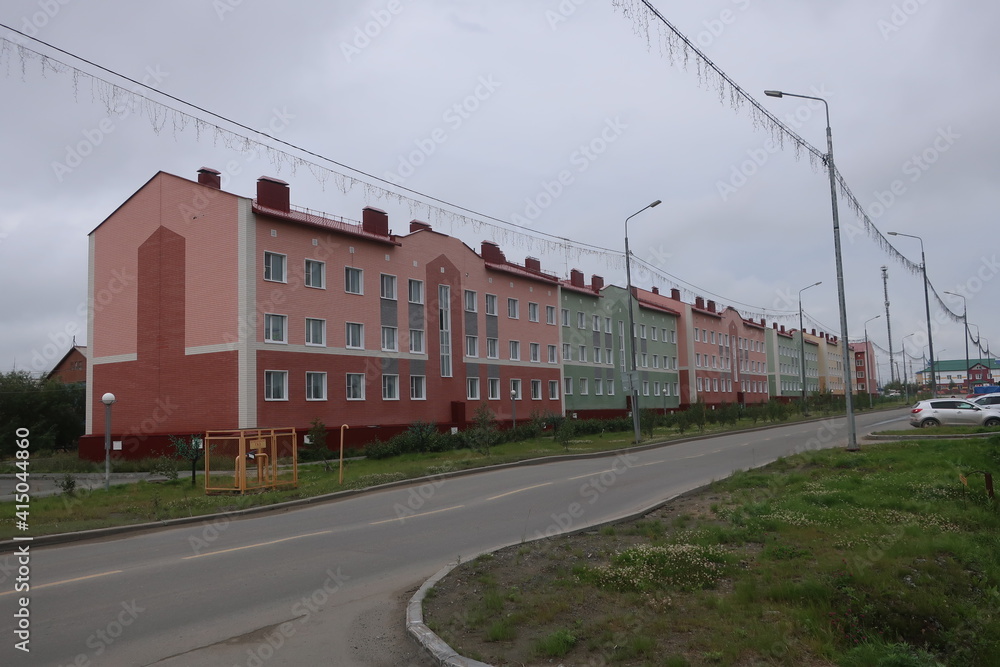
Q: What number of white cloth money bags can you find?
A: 0